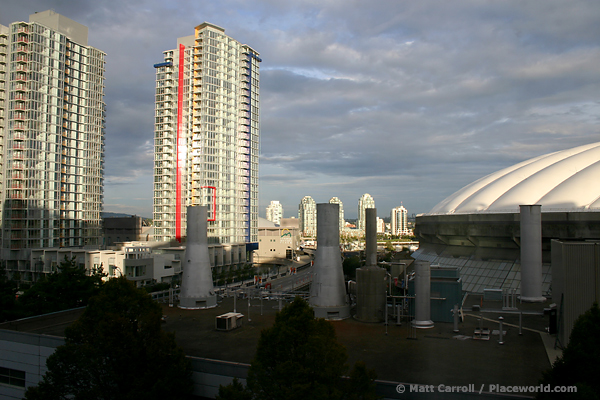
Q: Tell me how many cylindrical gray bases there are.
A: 5